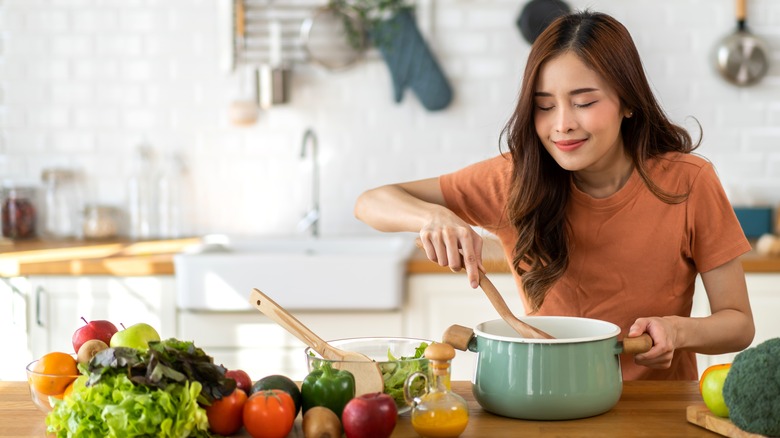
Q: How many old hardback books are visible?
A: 0